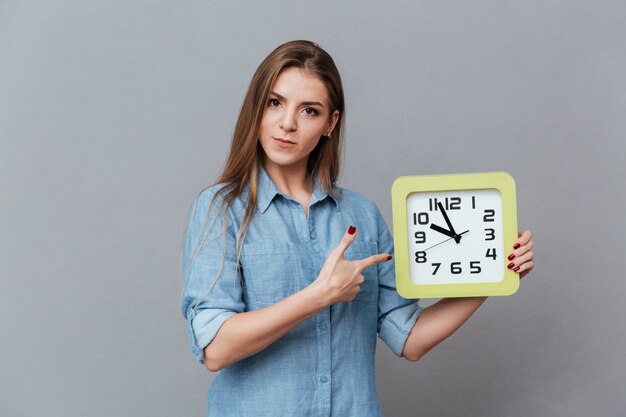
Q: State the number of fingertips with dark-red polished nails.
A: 6